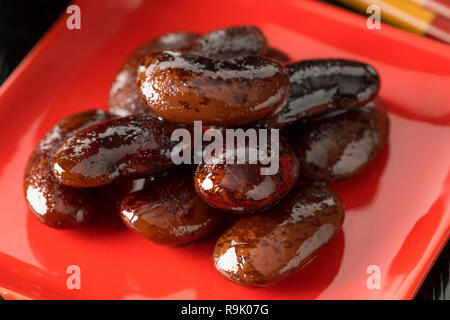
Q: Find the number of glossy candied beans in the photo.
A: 11